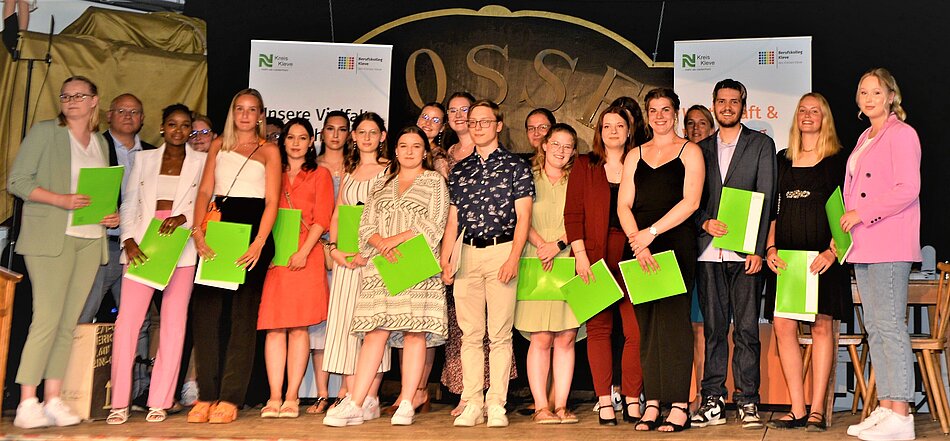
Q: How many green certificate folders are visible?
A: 12